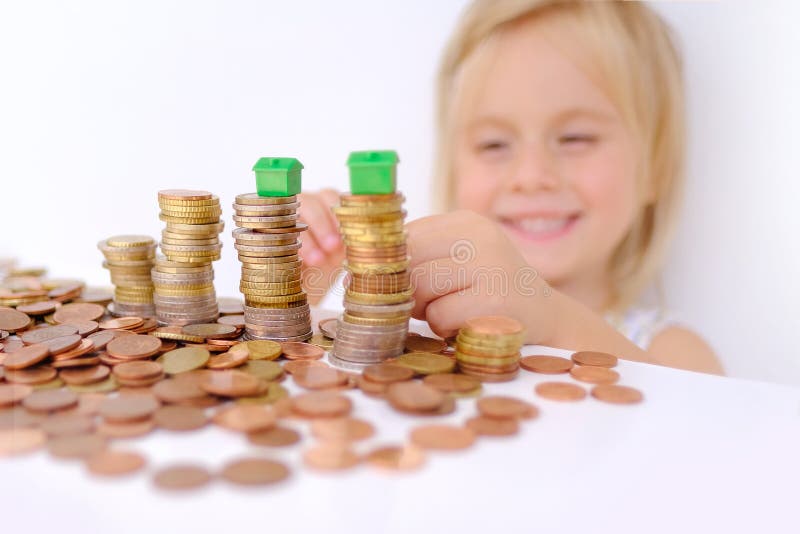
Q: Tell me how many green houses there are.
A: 2